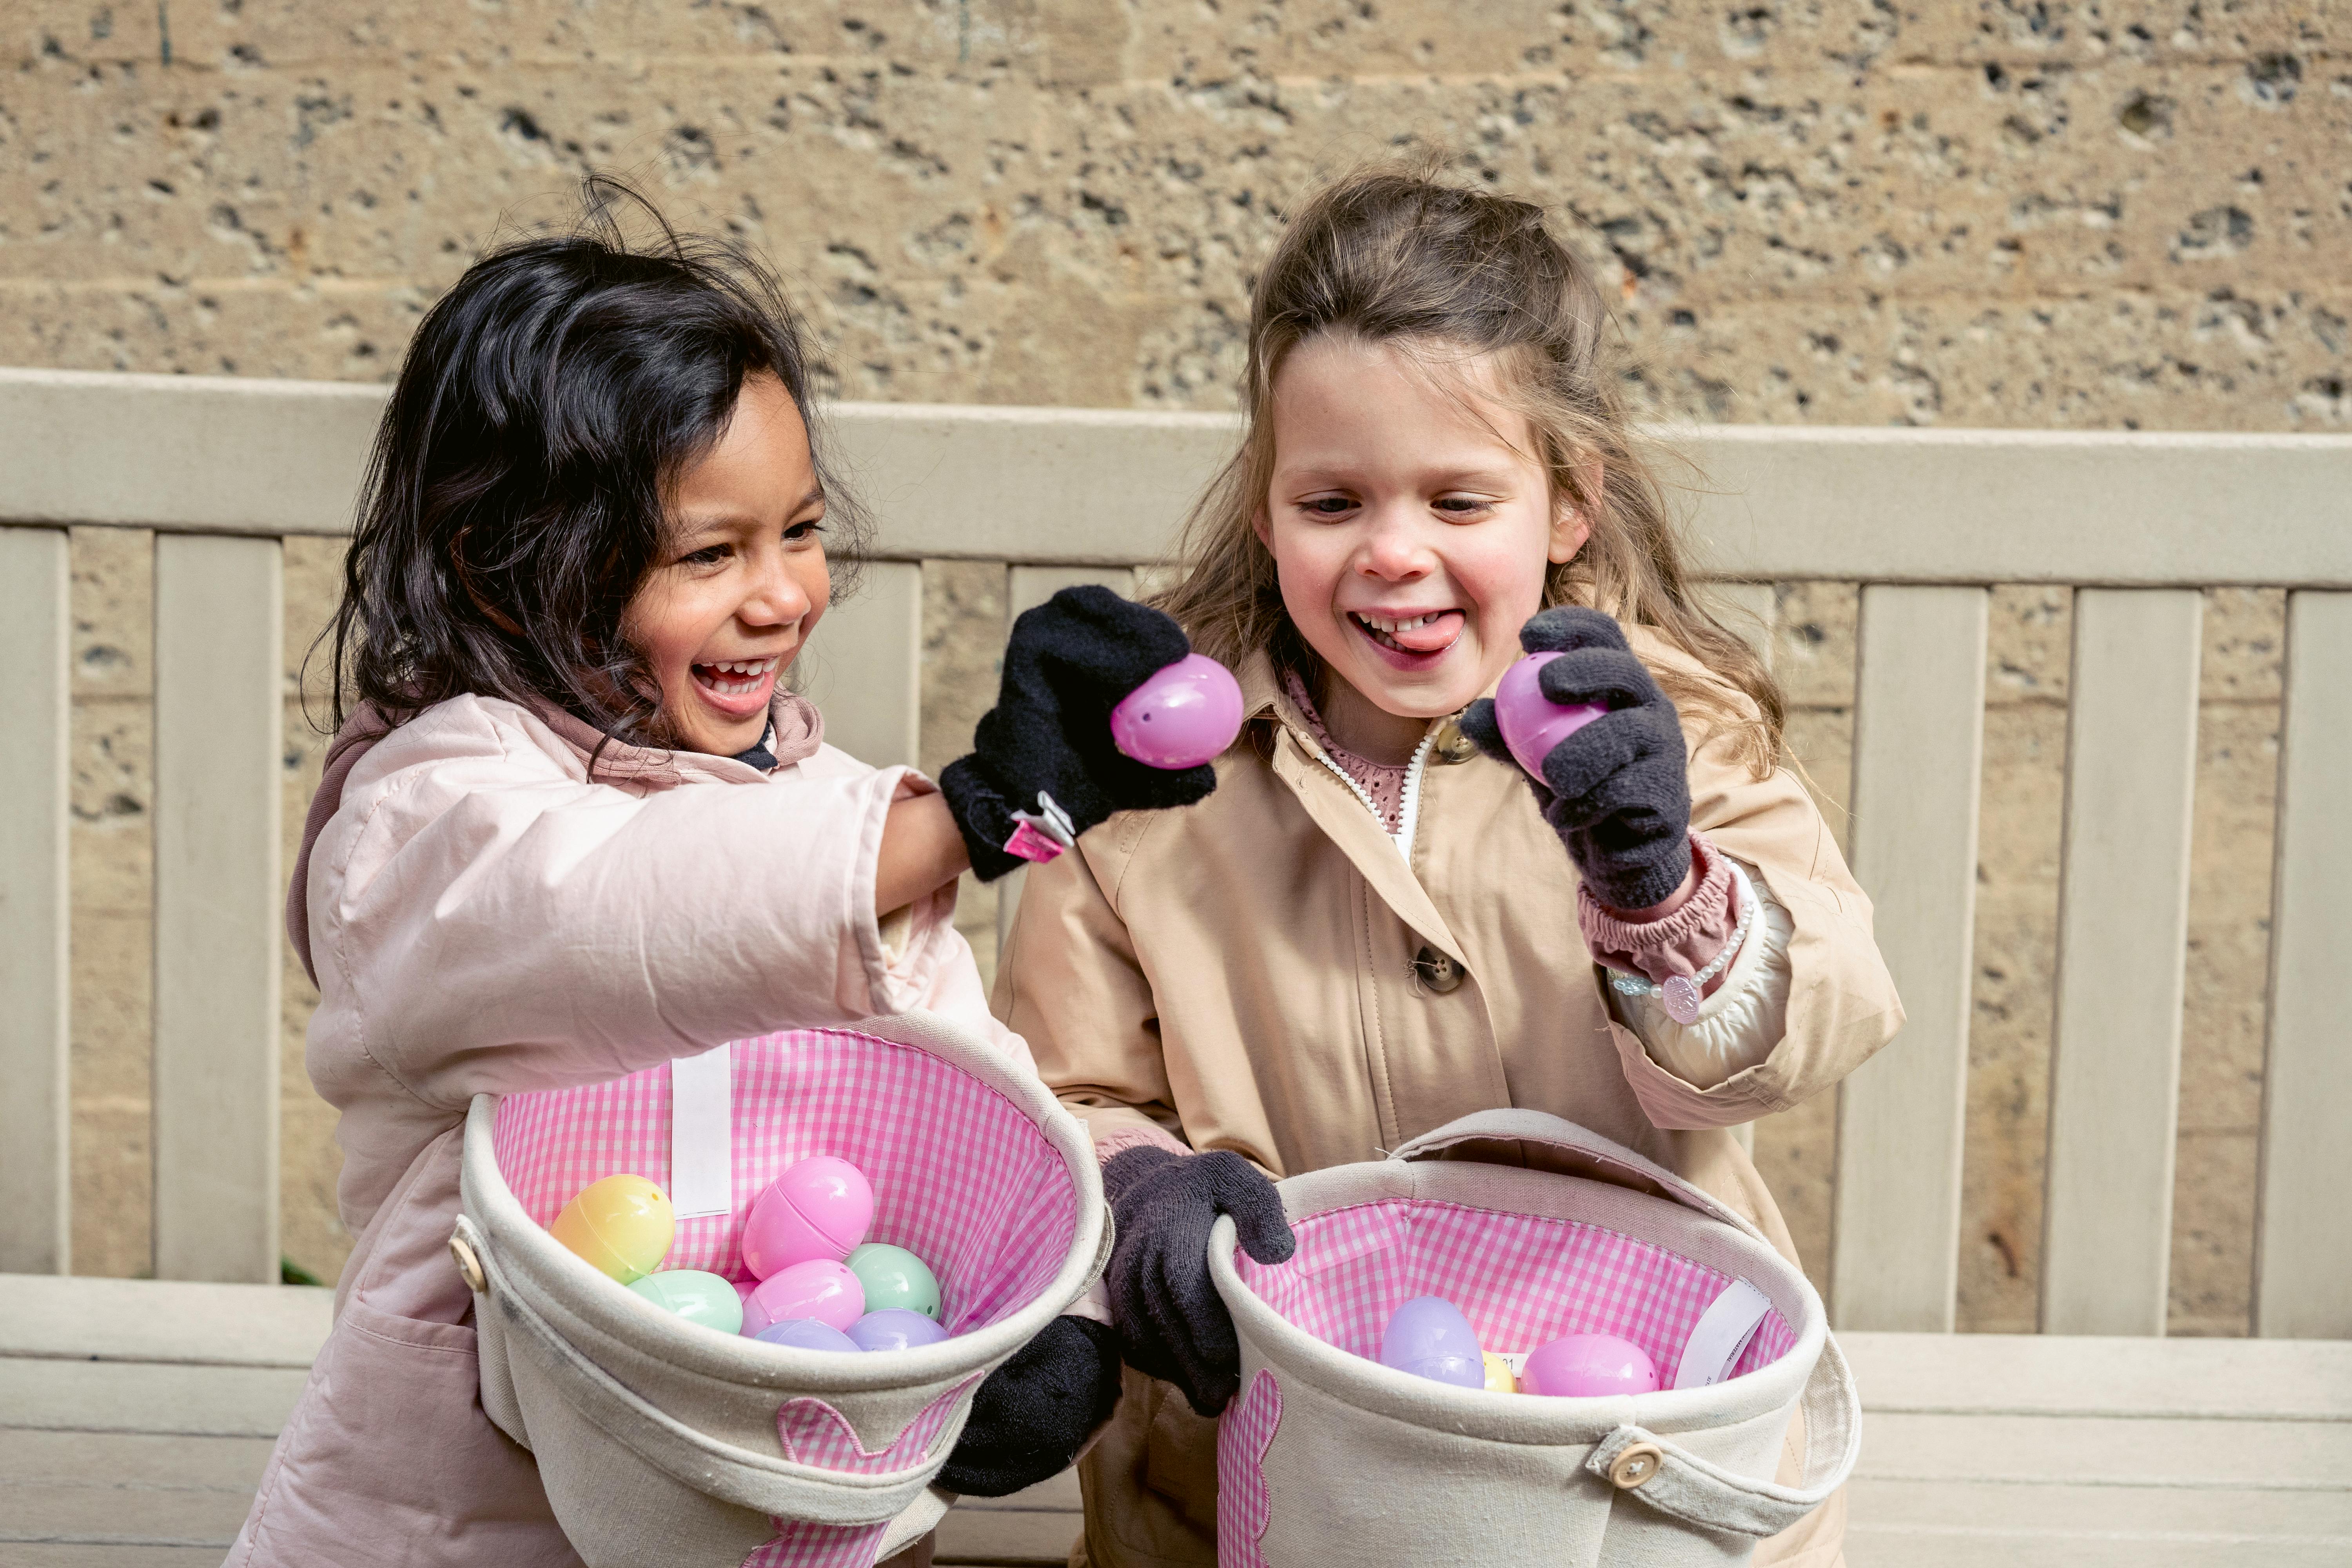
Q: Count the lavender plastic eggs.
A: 3